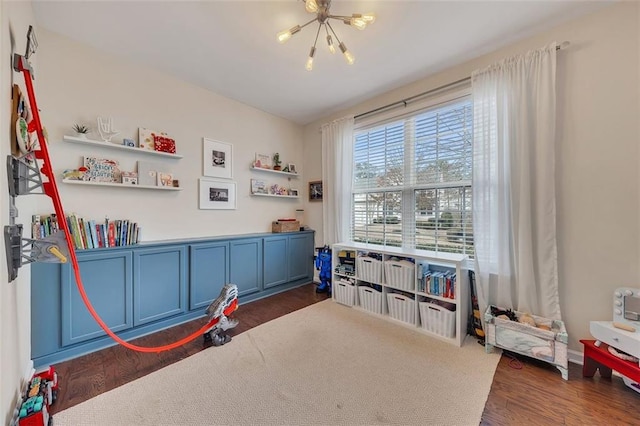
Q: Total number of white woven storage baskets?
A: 6